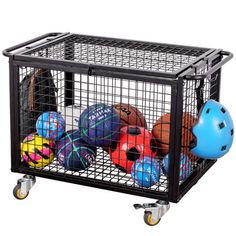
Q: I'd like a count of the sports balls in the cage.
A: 9